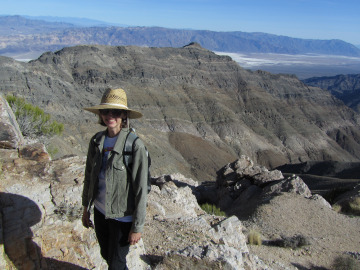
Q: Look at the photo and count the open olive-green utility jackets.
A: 1